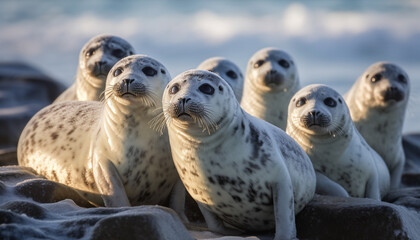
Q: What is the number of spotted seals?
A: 7